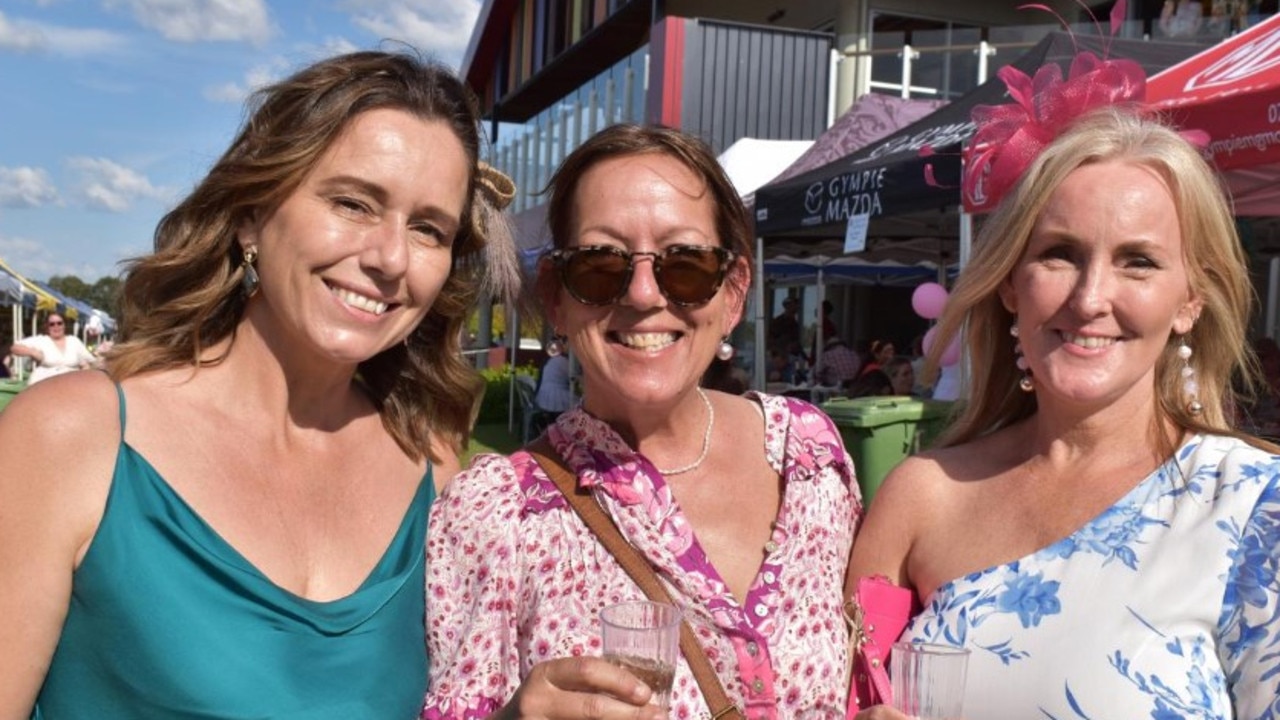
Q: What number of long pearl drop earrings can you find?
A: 2